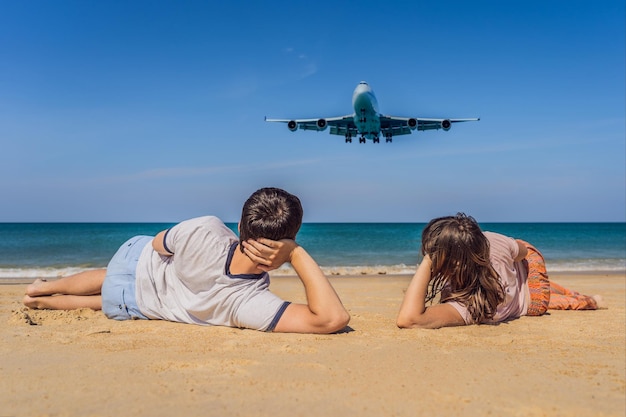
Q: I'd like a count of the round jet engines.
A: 4